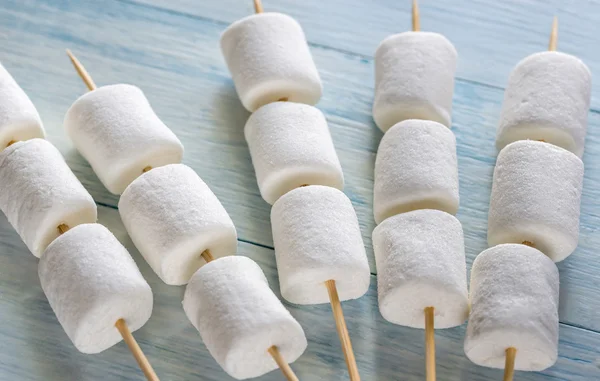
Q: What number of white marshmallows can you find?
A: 15